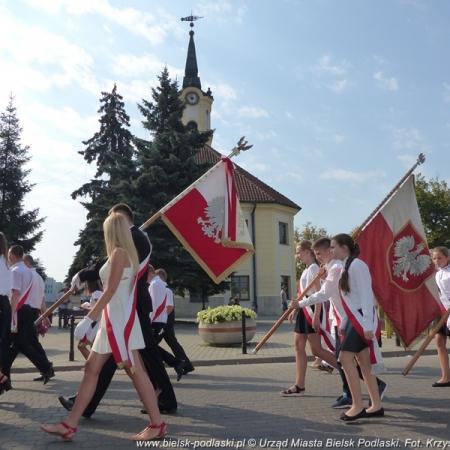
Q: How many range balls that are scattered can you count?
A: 0